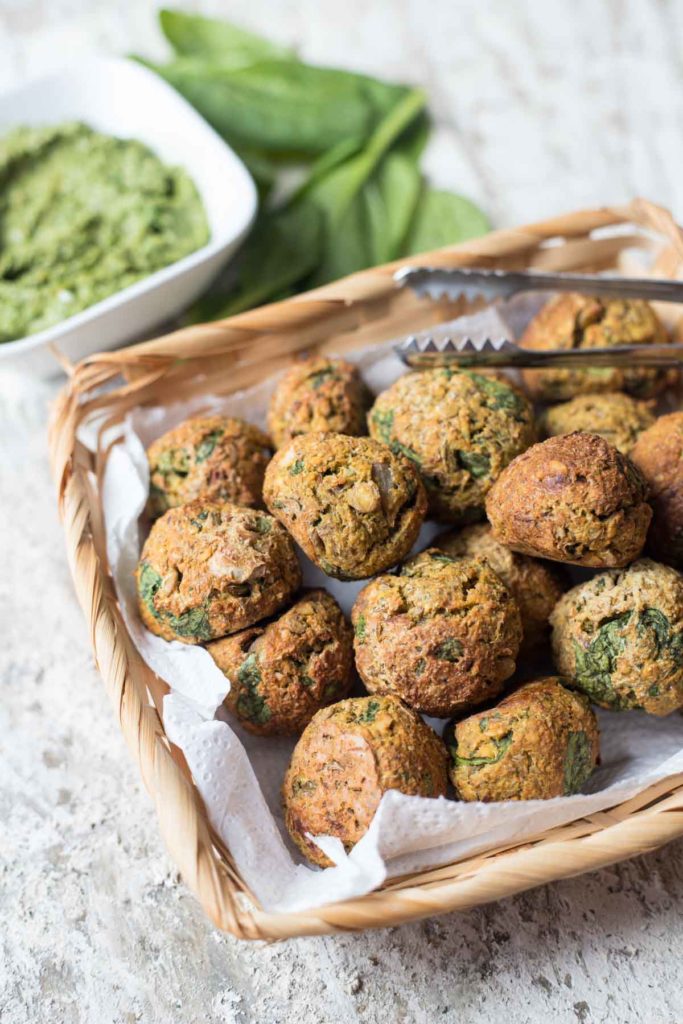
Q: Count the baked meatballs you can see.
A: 15